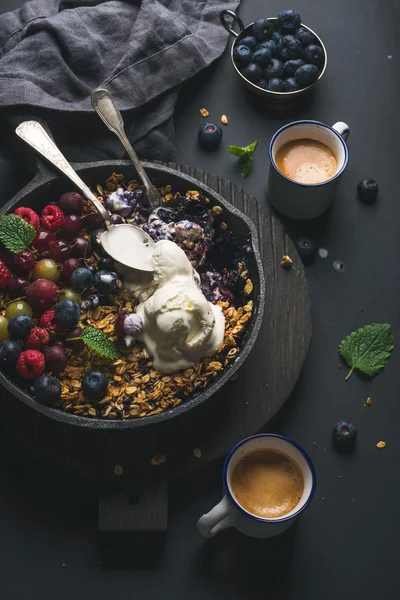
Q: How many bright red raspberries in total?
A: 6